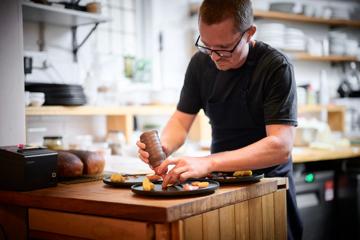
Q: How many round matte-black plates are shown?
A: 3